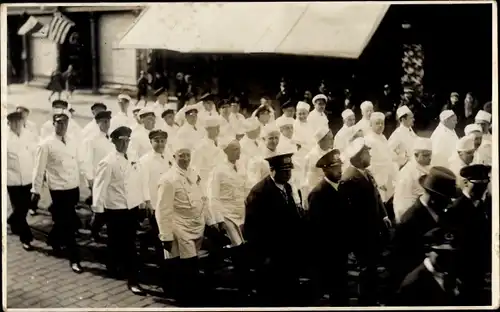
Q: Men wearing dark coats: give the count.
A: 6